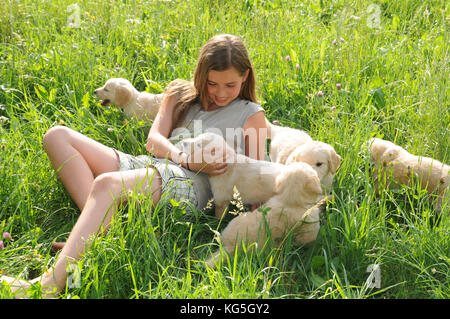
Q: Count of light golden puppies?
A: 5